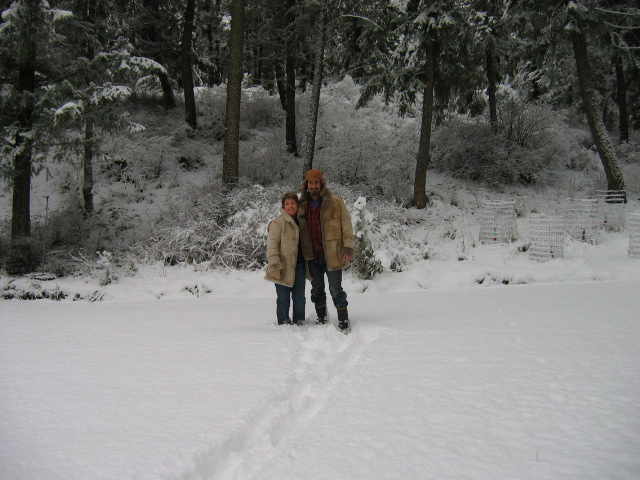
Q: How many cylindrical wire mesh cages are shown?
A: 5